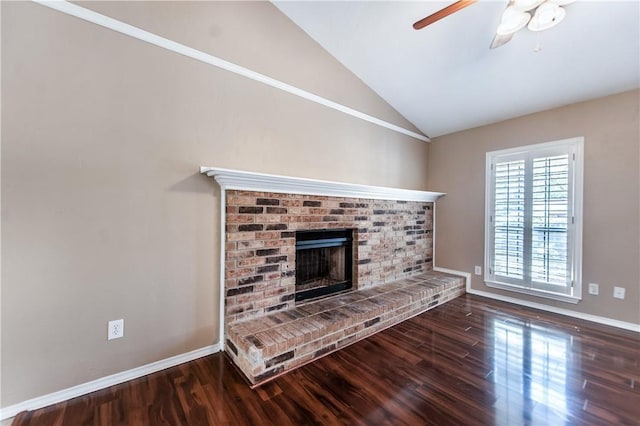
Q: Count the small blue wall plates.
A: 0